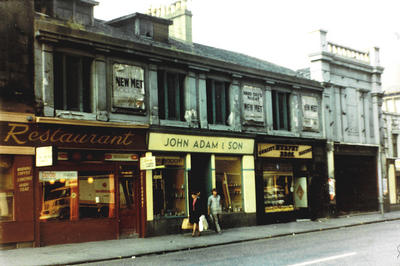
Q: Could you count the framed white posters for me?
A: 3